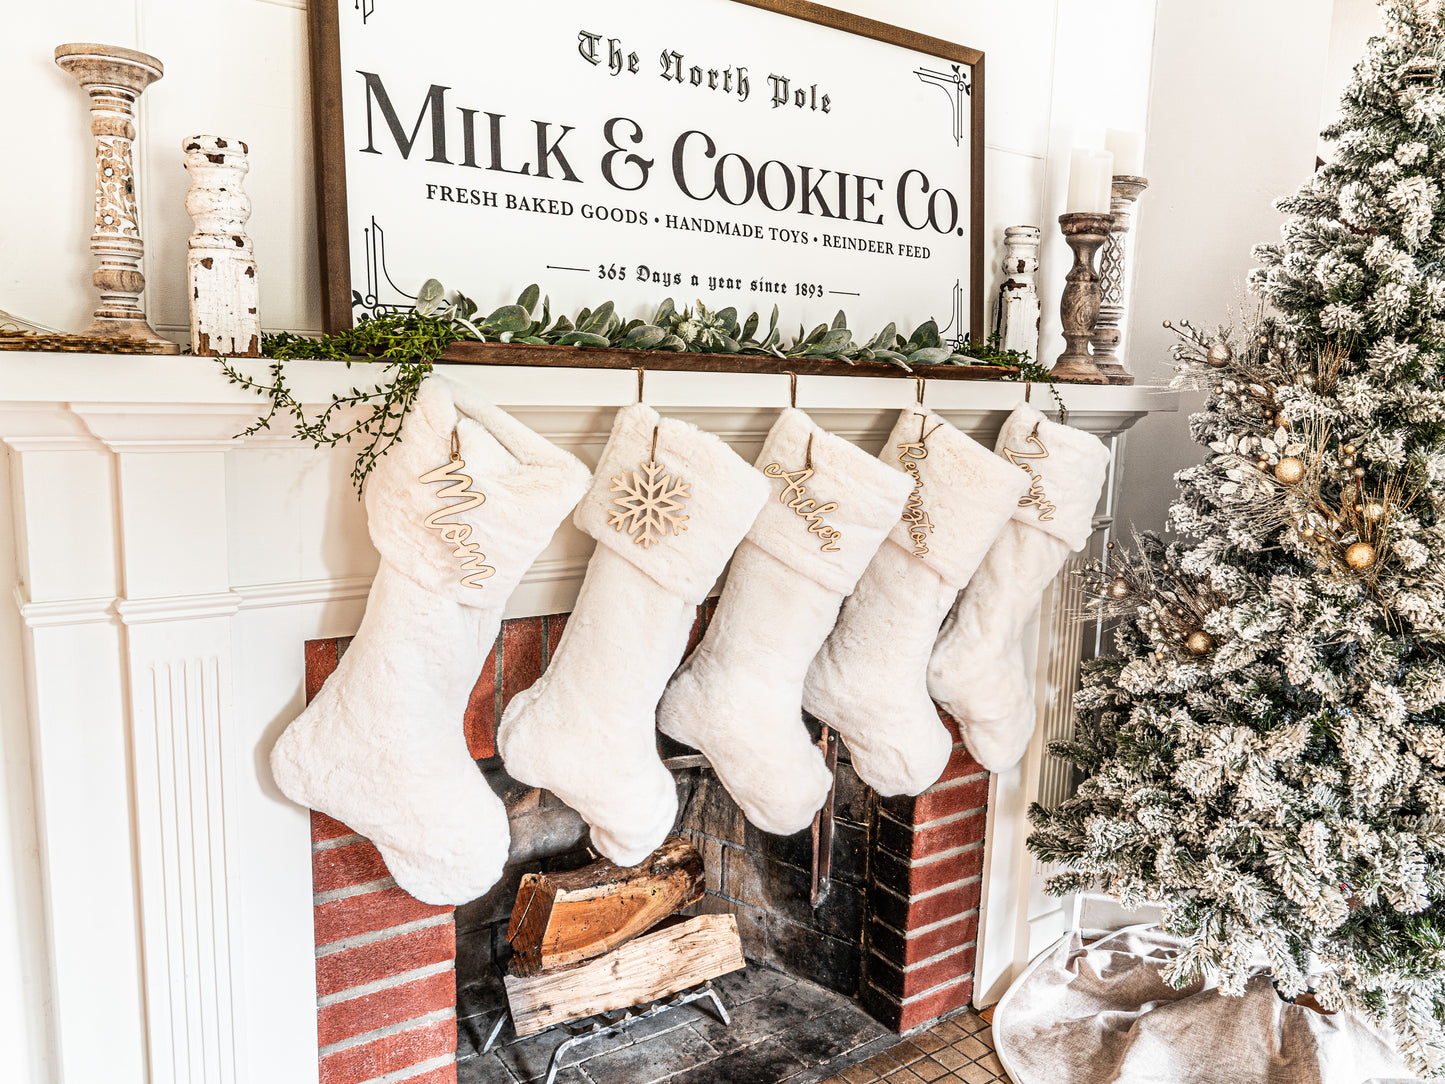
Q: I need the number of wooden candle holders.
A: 5